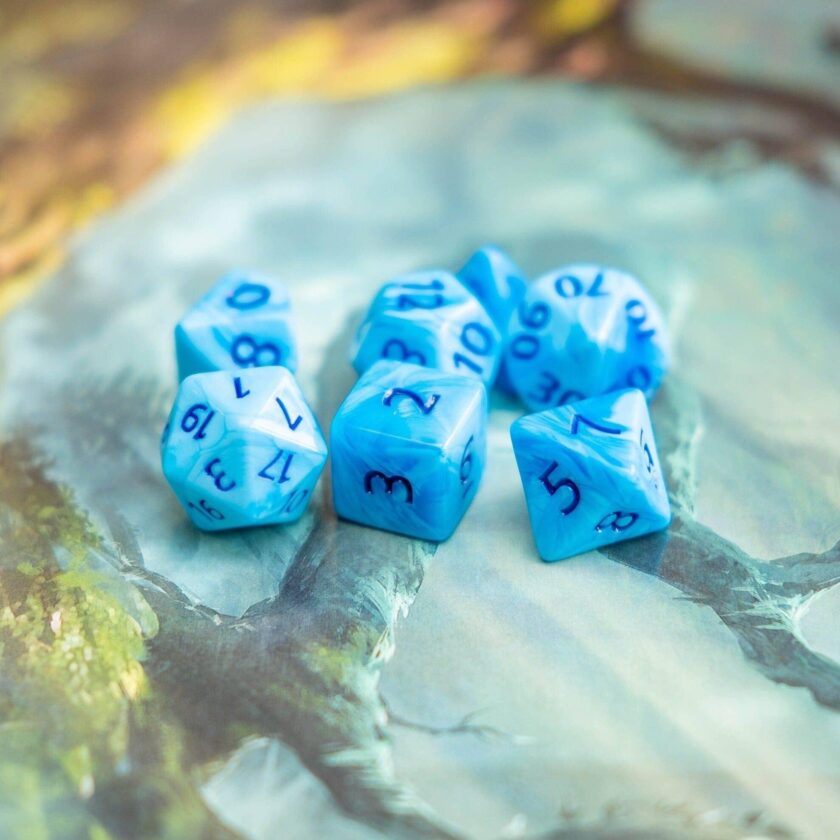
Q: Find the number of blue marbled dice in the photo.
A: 7